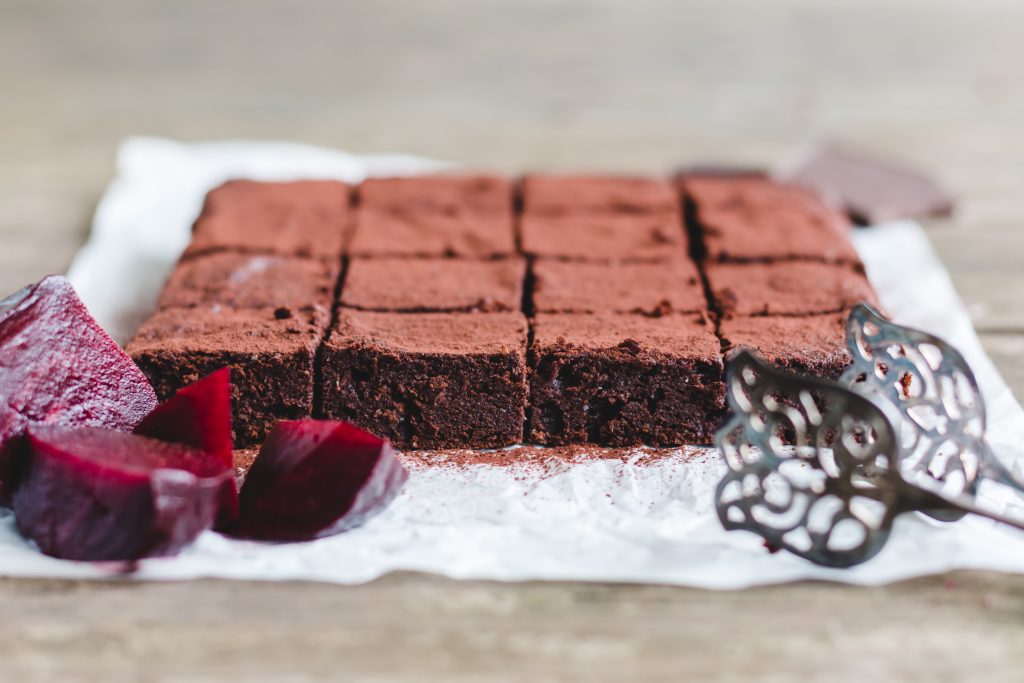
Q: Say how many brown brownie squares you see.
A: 12